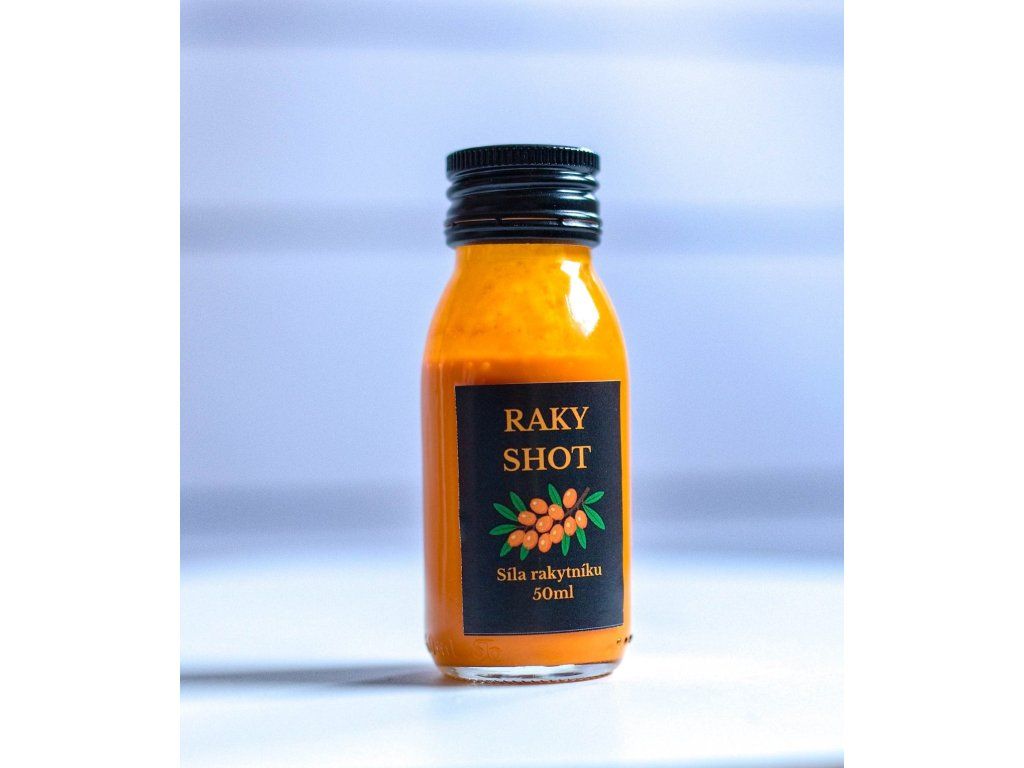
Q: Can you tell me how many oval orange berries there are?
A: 11